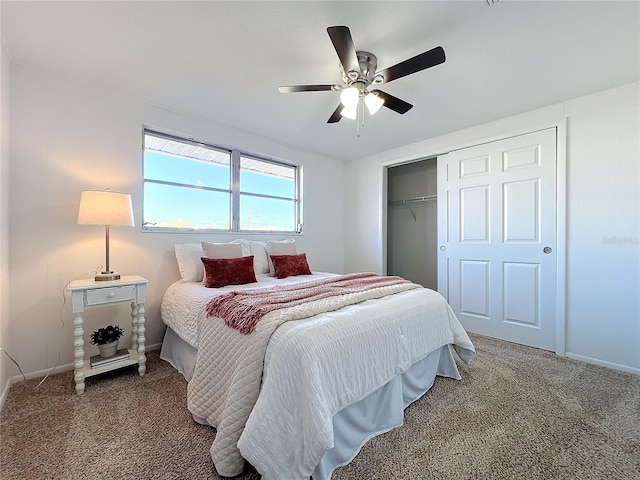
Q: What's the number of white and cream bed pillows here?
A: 4